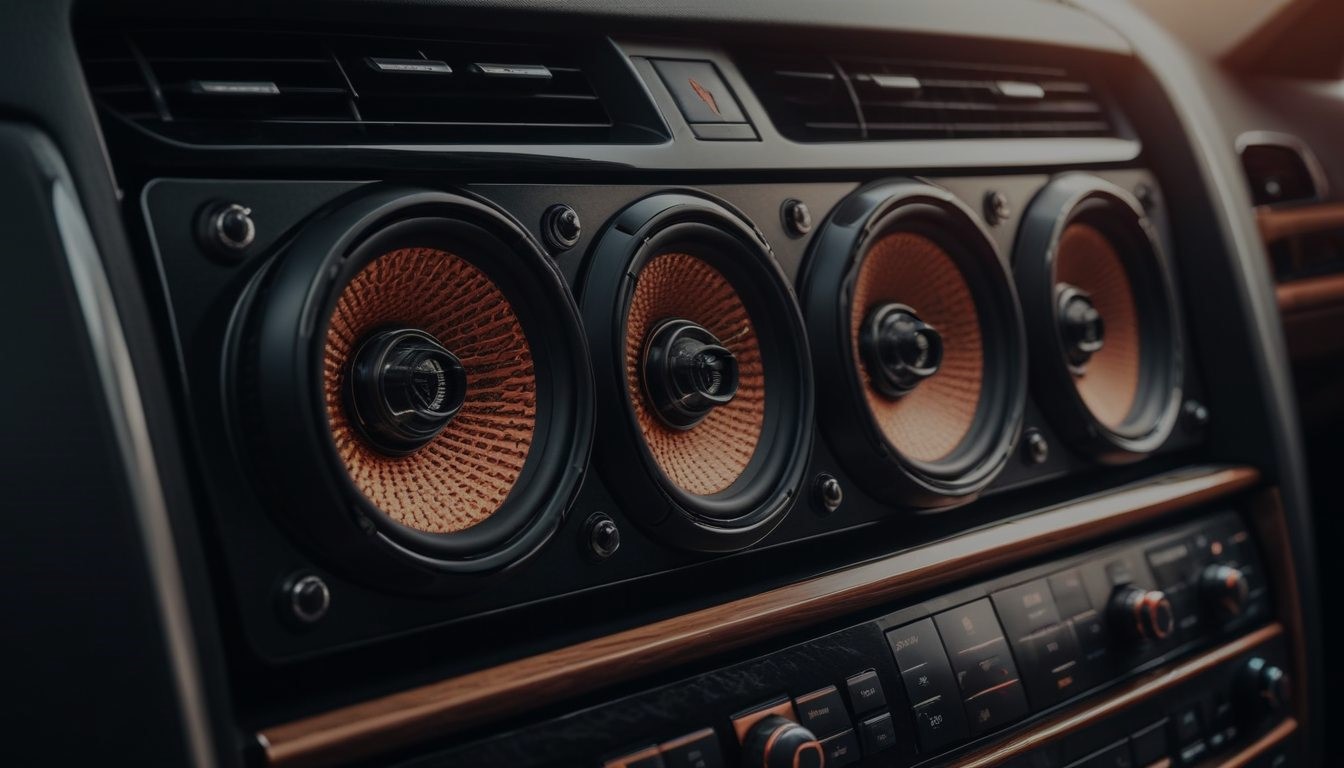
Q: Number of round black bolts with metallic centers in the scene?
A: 10